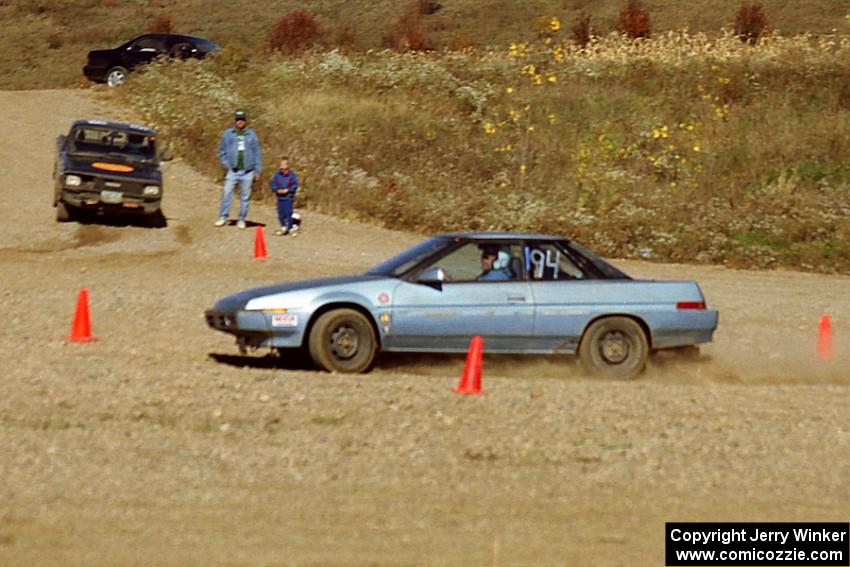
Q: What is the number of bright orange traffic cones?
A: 4